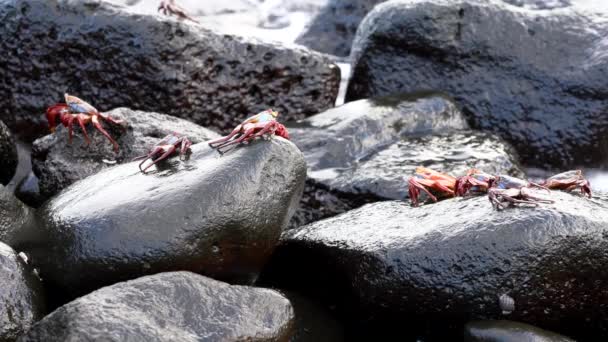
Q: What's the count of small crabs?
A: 8